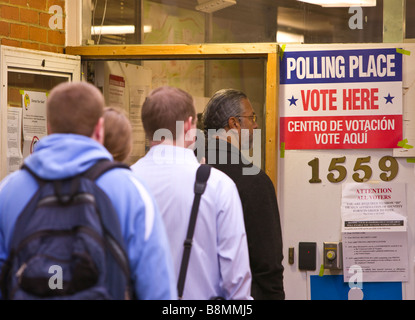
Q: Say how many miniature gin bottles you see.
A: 0